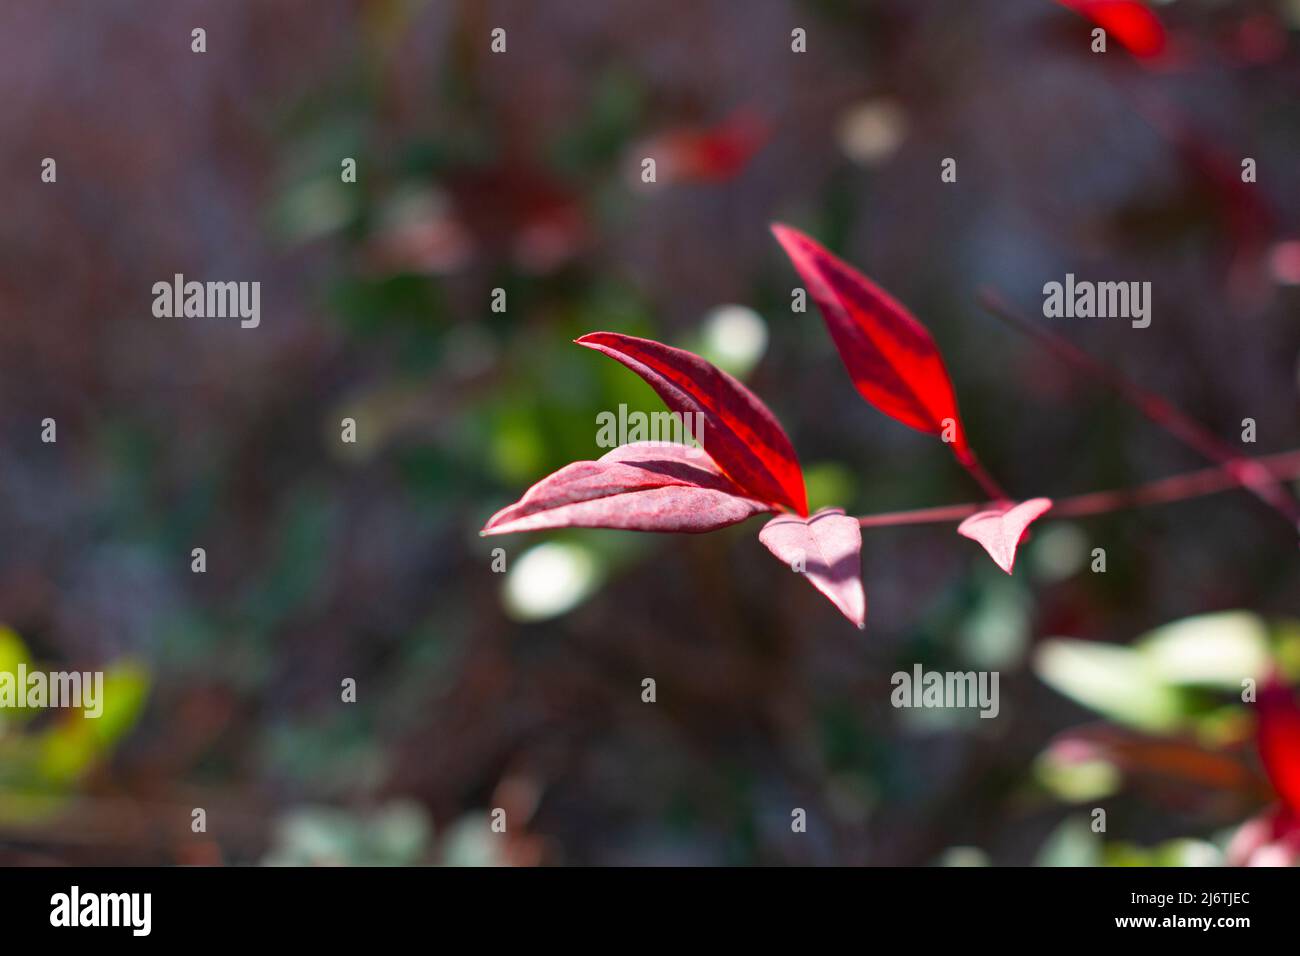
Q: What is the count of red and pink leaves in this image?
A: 5